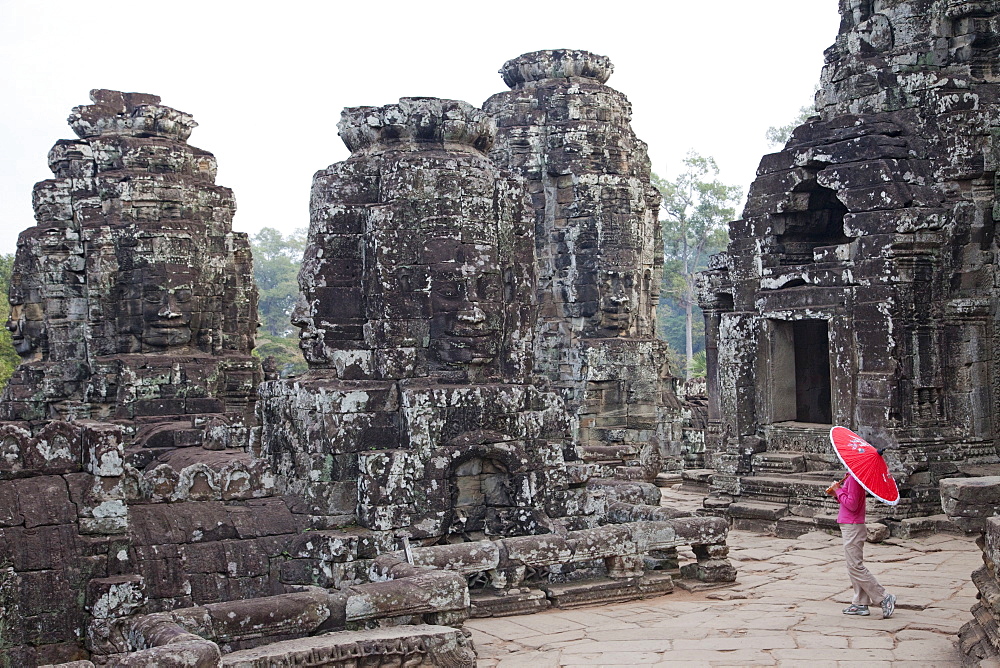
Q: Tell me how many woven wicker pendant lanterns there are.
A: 0